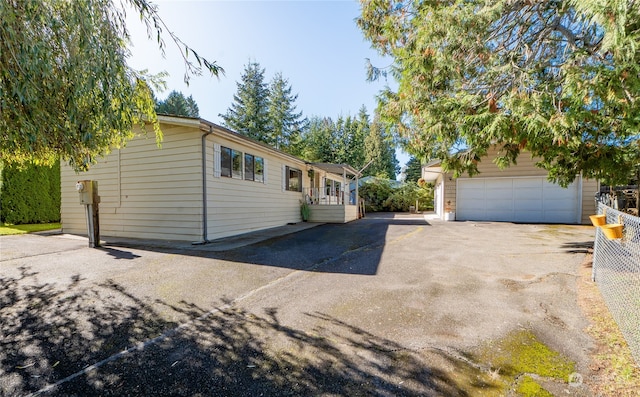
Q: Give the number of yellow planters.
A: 2